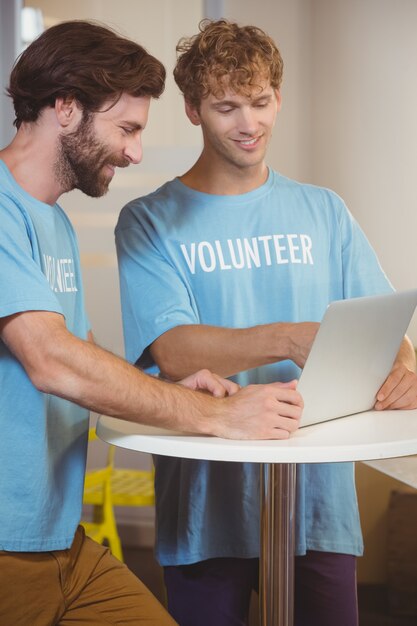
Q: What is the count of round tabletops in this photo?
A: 1